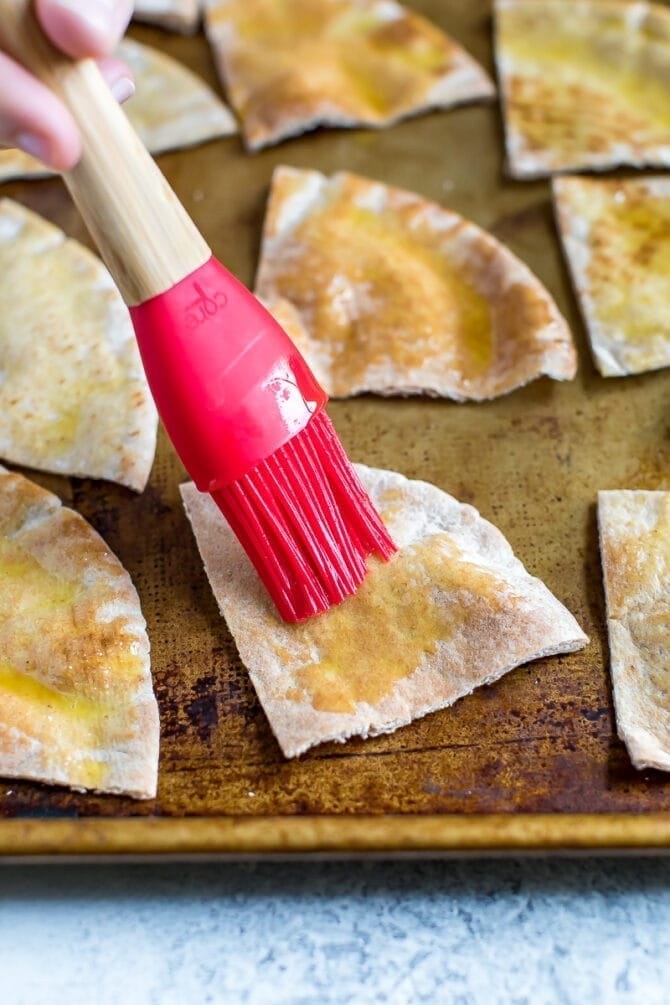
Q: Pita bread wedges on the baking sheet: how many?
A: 10